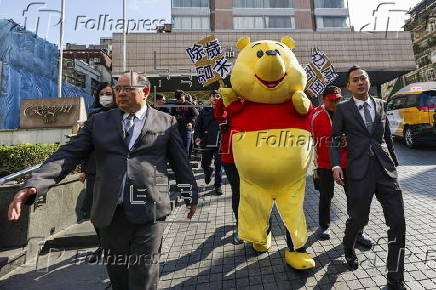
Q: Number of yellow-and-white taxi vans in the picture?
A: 1